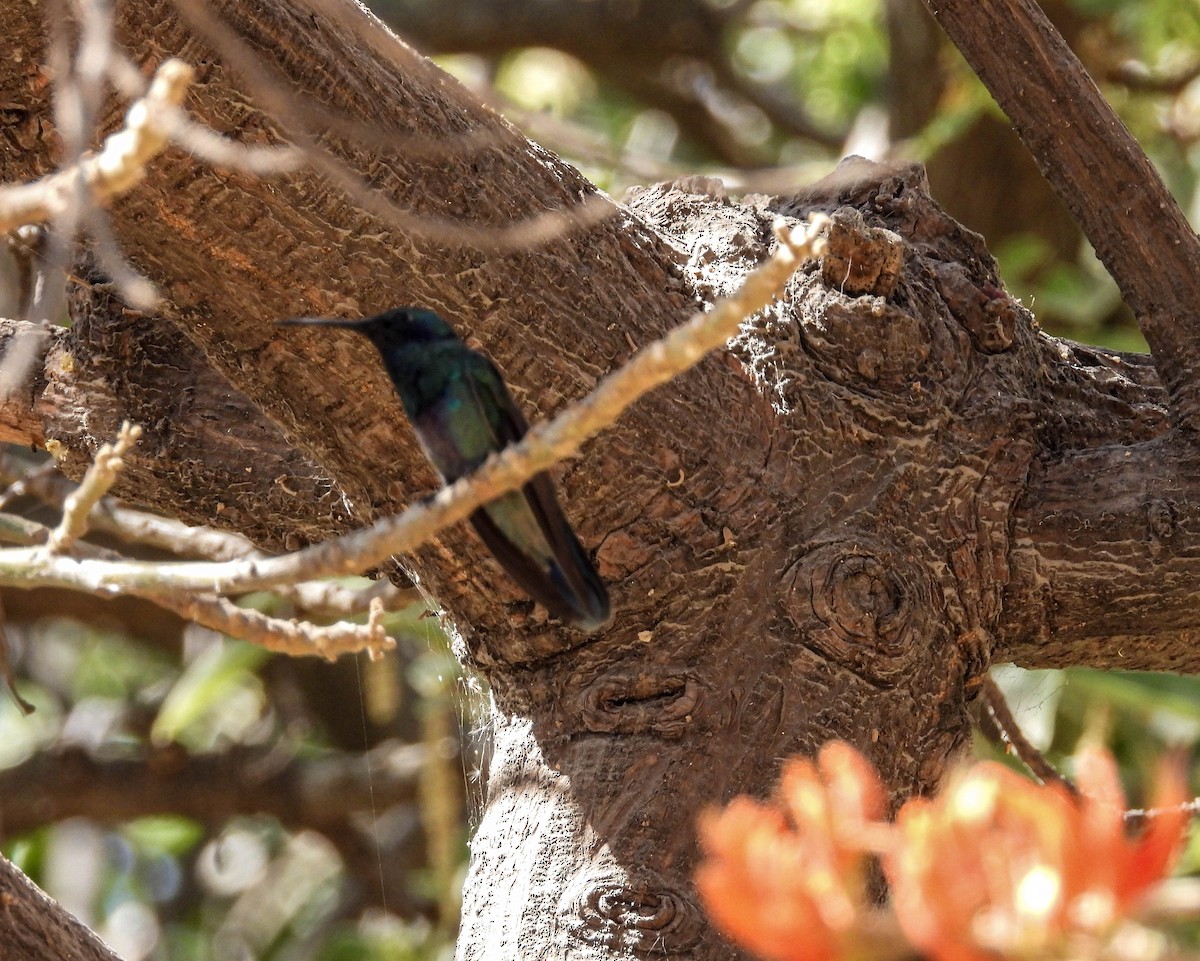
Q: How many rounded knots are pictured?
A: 3